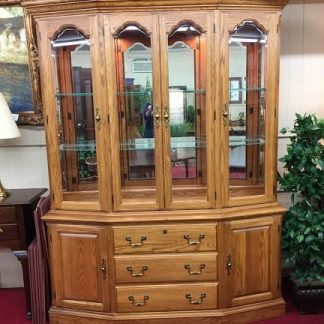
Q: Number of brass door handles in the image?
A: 6